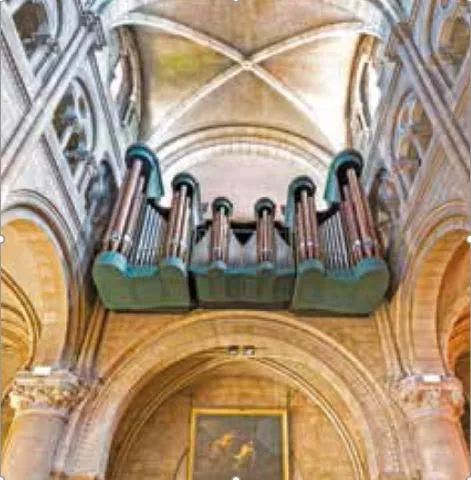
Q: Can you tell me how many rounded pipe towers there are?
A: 6